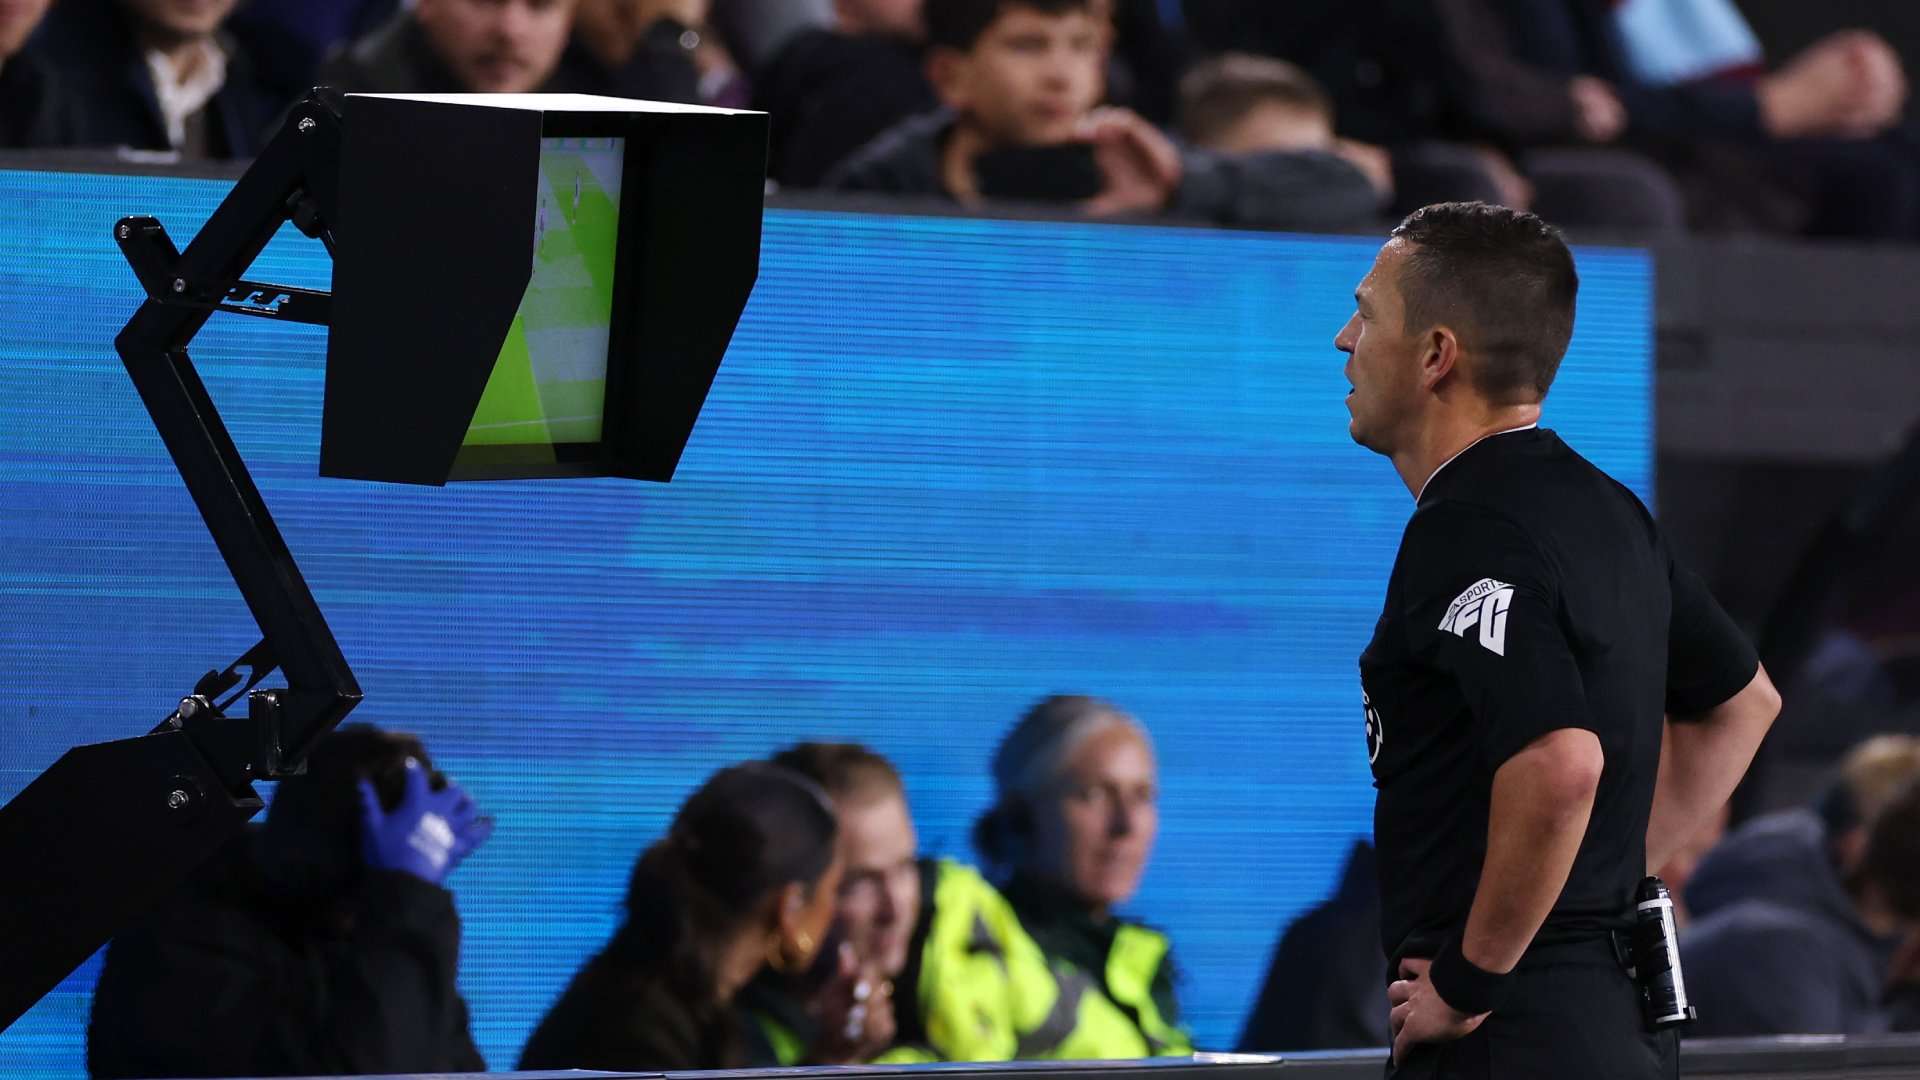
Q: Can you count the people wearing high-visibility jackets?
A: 2